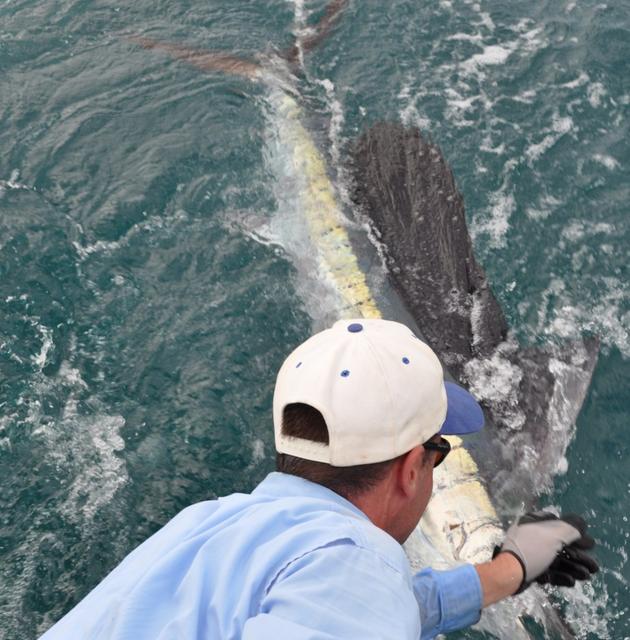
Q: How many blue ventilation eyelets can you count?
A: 3